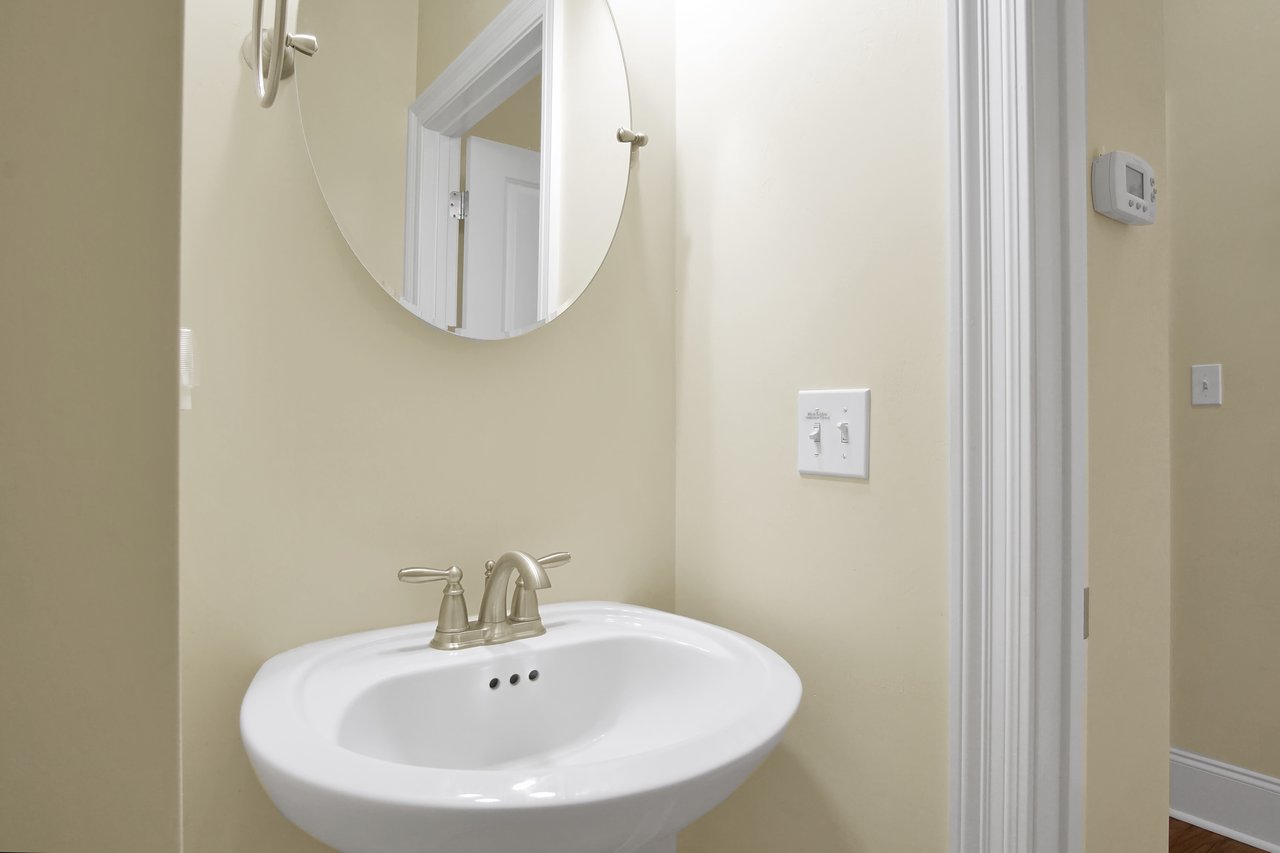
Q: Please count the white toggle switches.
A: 3